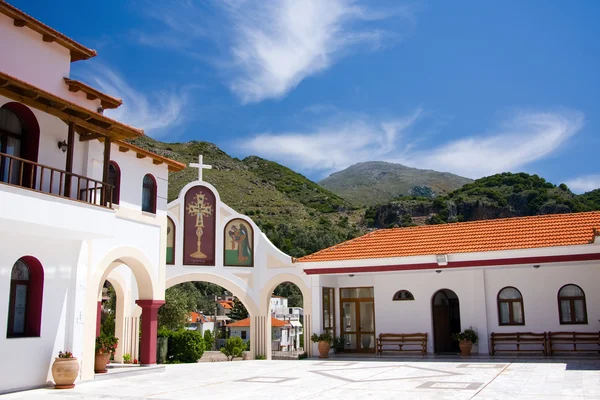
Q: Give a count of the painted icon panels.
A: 3